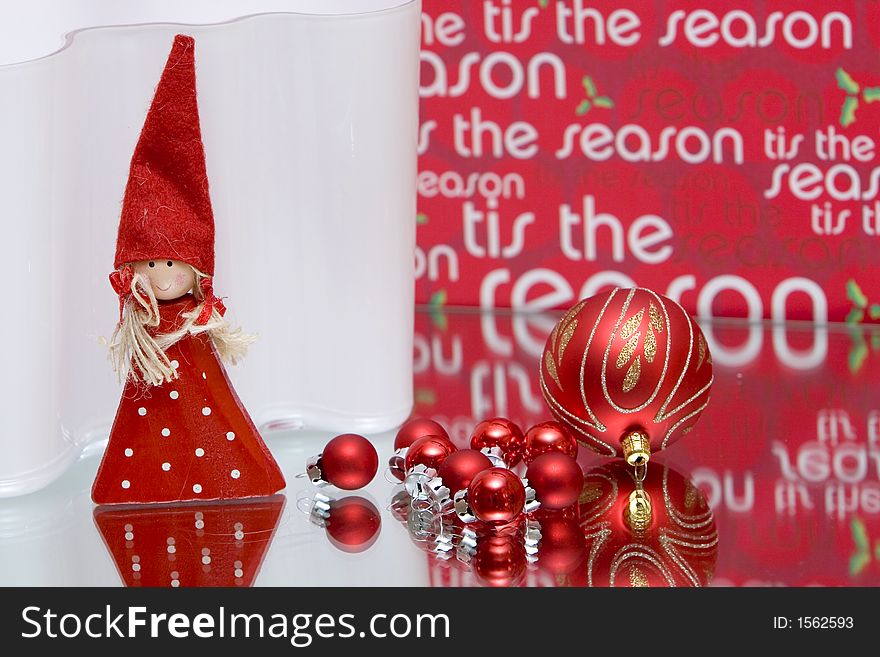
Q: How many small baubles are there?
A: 8